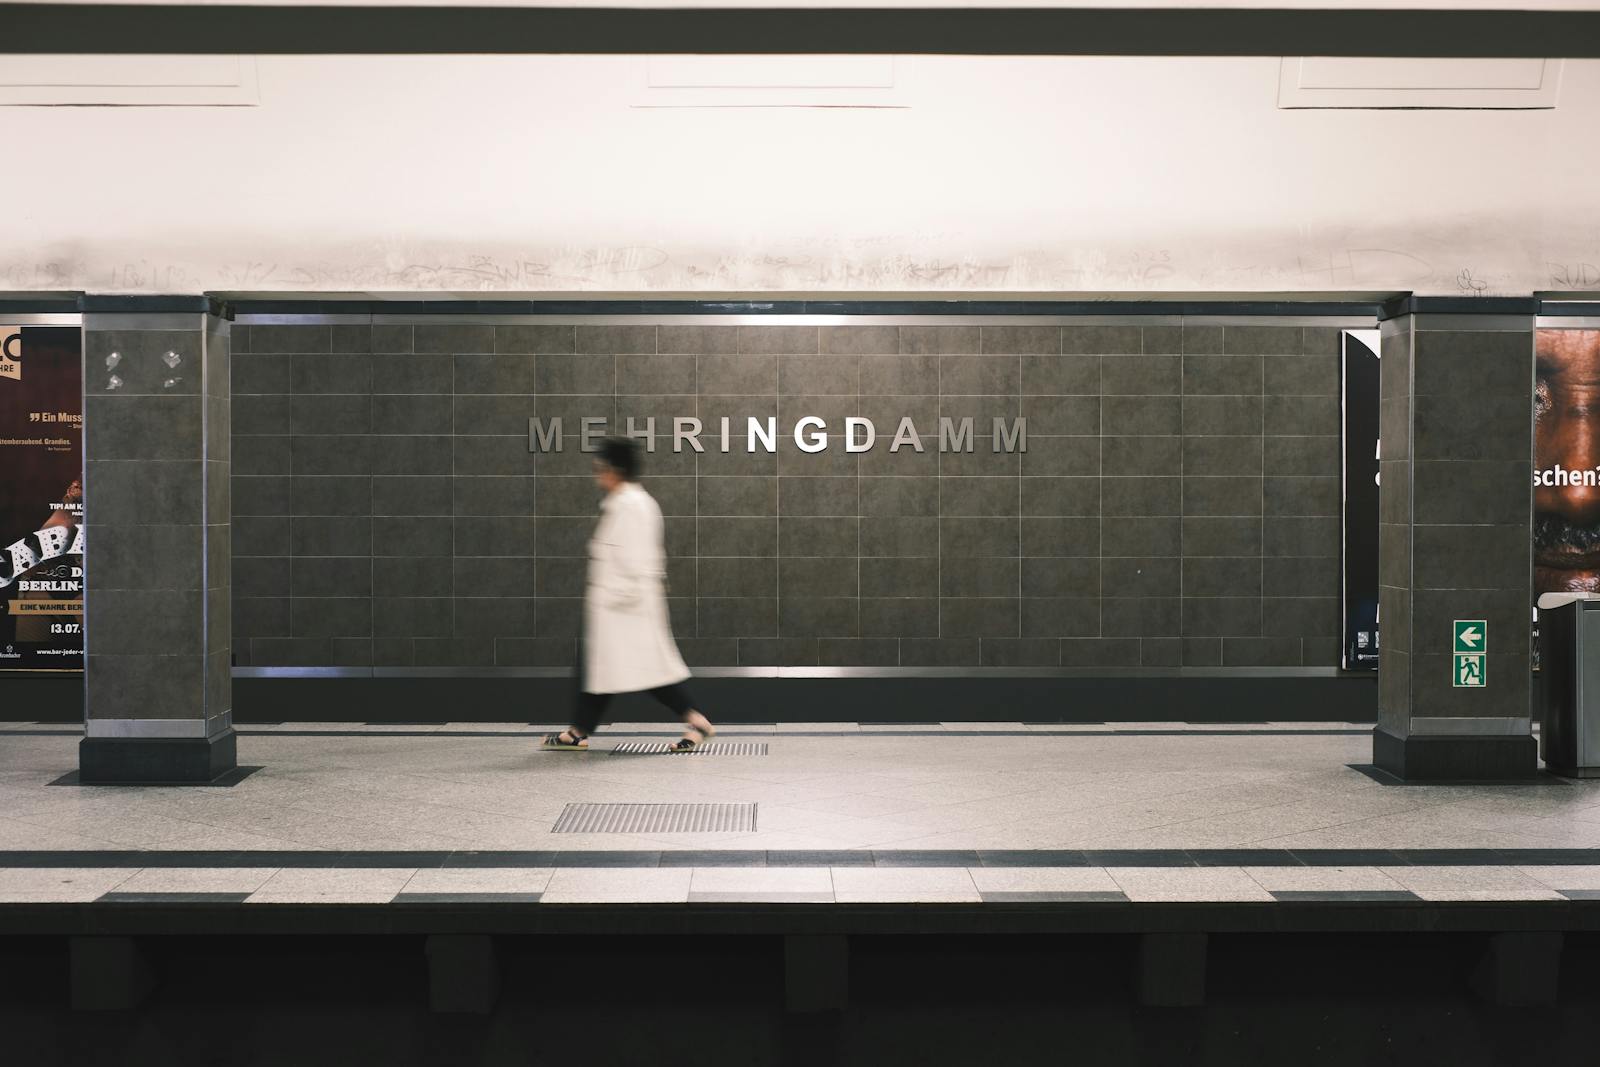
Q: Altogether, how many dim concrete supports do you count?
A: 5